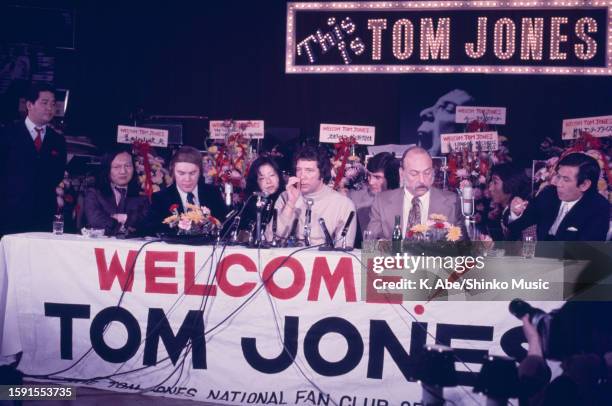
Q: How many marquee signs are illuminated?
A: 1